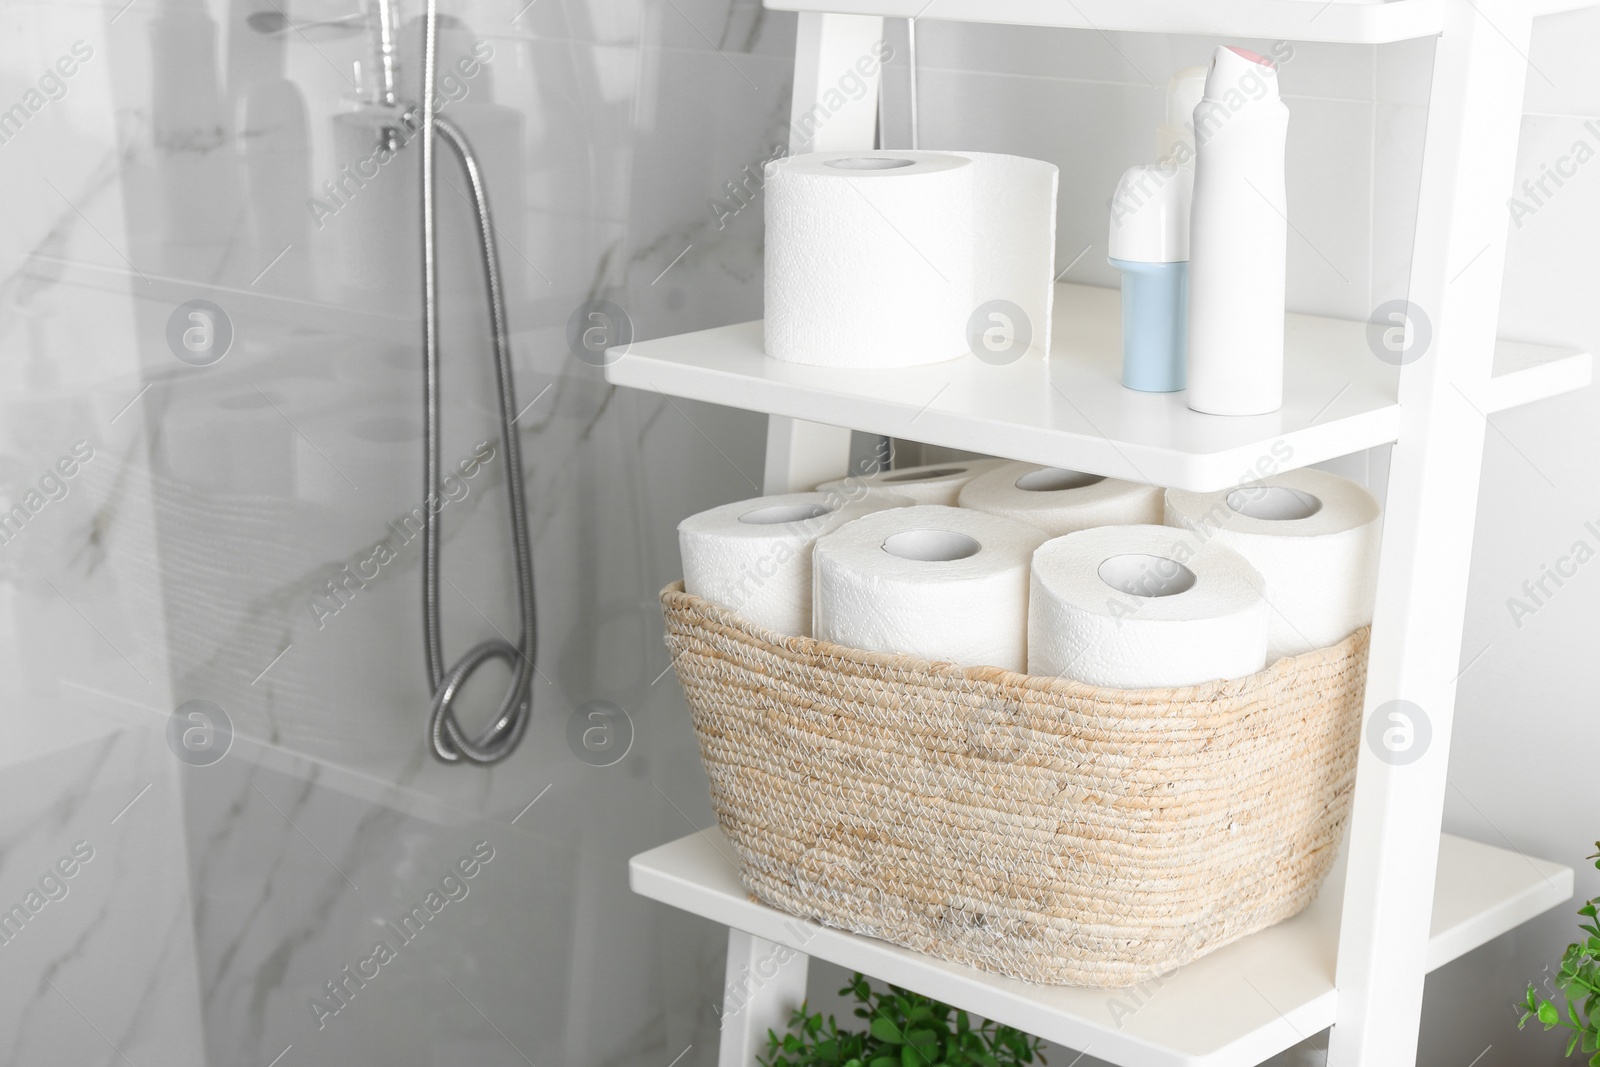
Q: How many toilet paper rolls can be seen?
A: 7